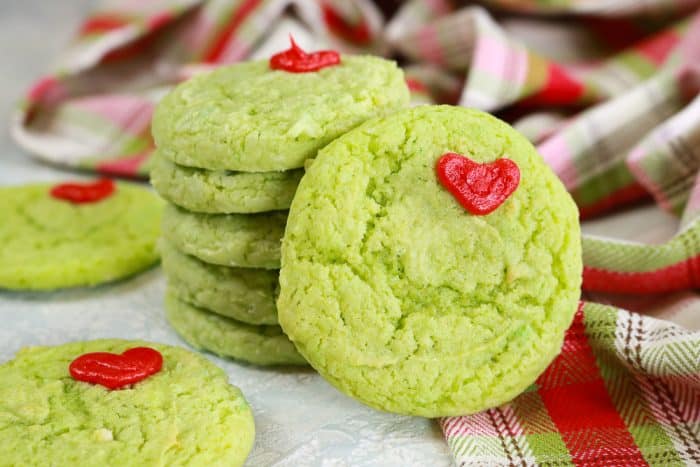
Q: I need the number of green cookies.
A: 8